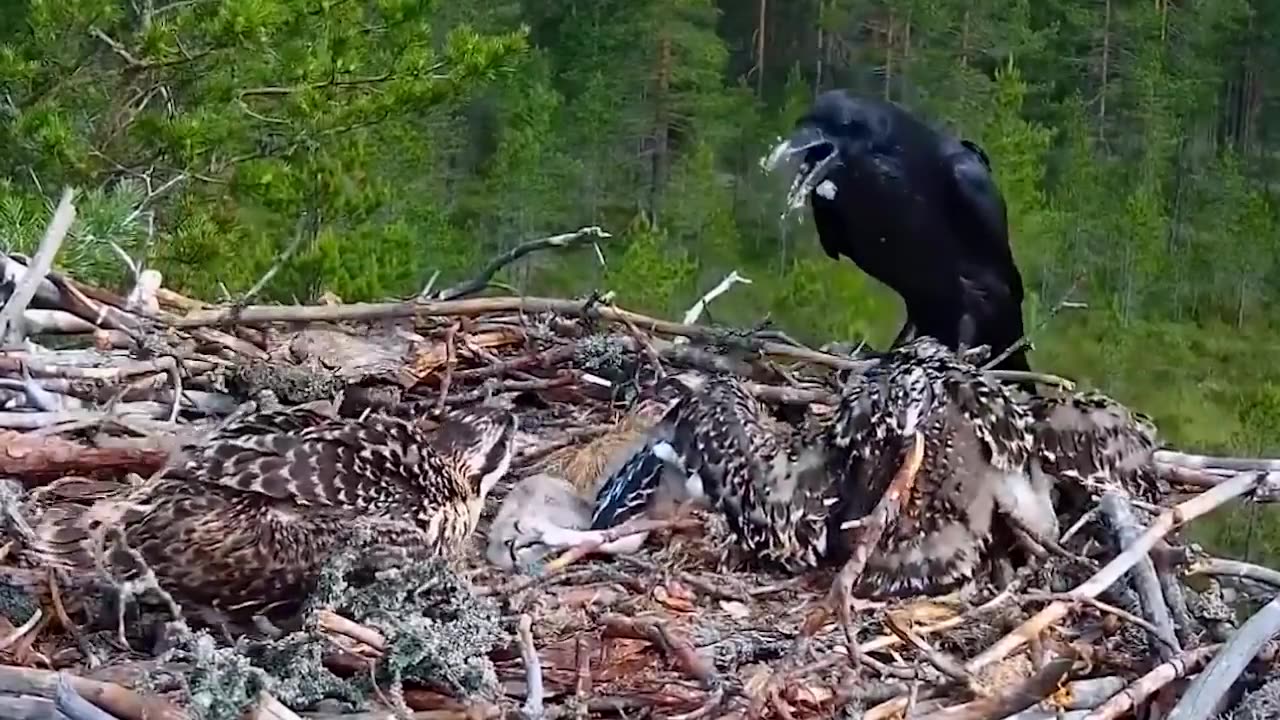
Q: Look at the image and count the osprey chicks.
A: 3